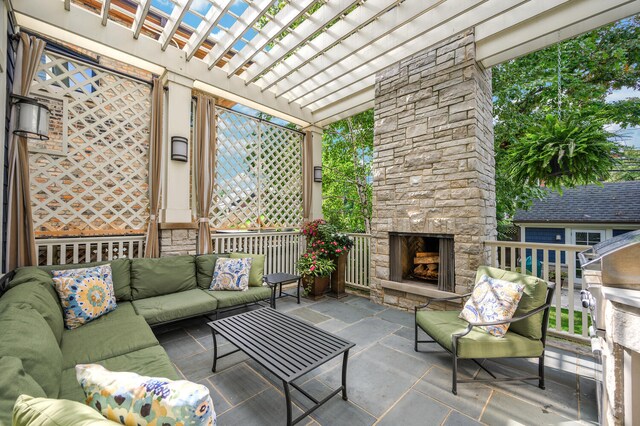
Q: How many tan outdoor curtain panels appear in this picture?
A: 4